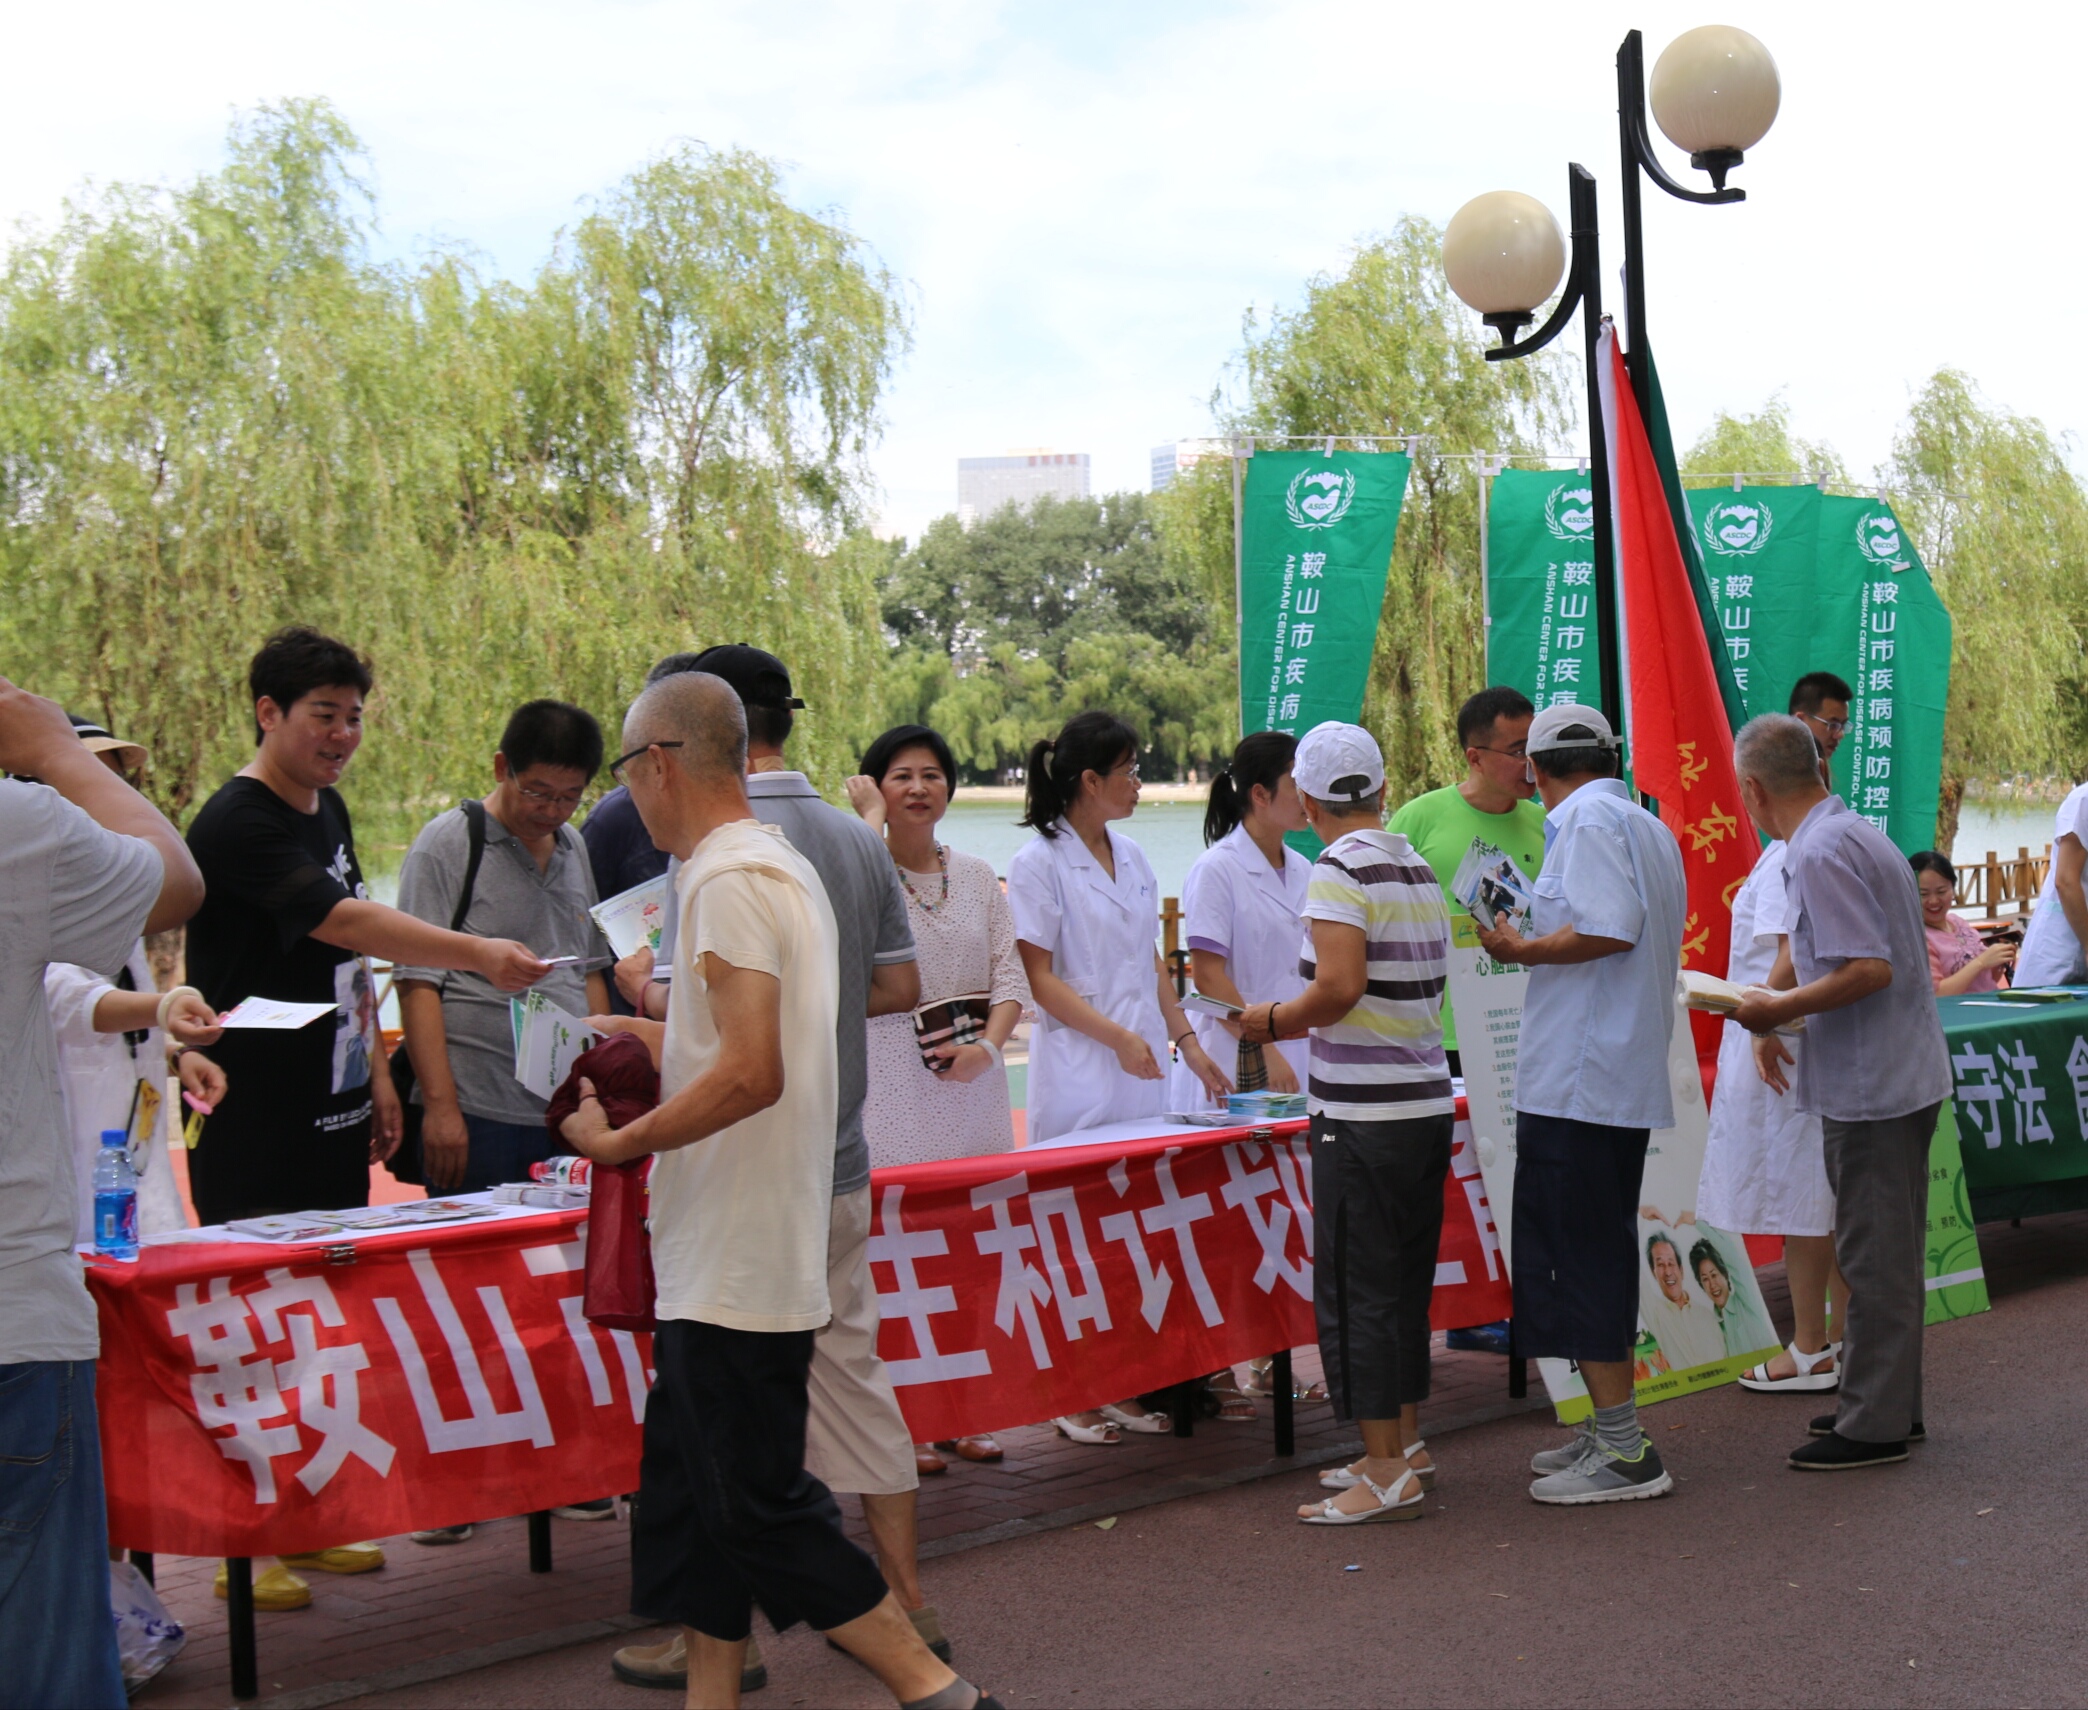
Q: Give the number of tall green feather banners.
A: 4